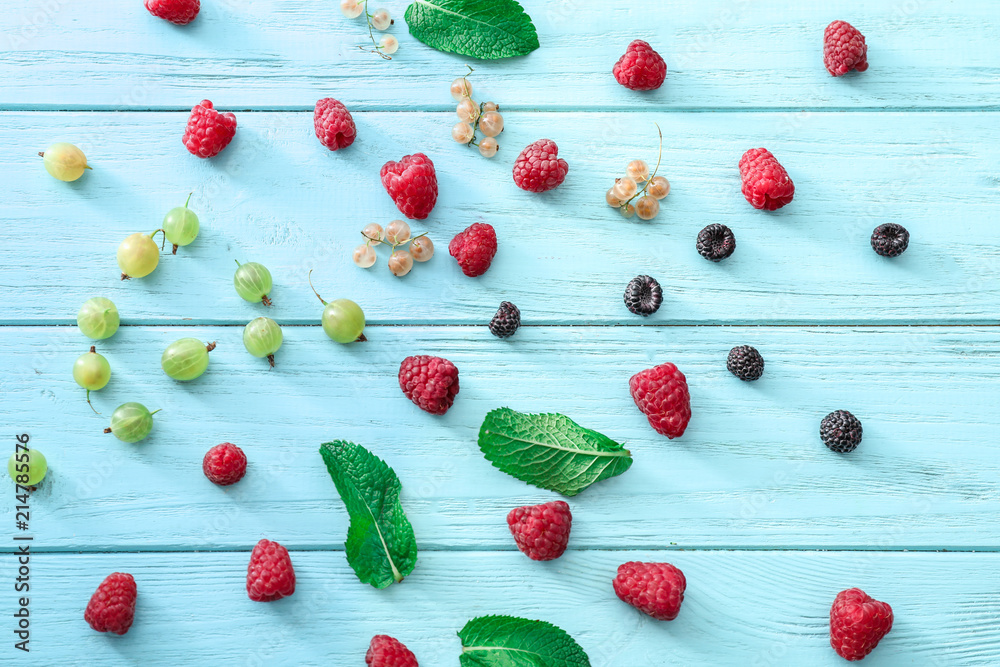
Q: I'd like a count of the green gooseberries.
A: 11